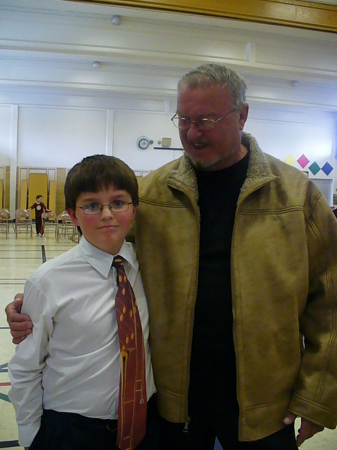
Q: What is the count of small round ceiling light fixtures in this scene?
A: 3